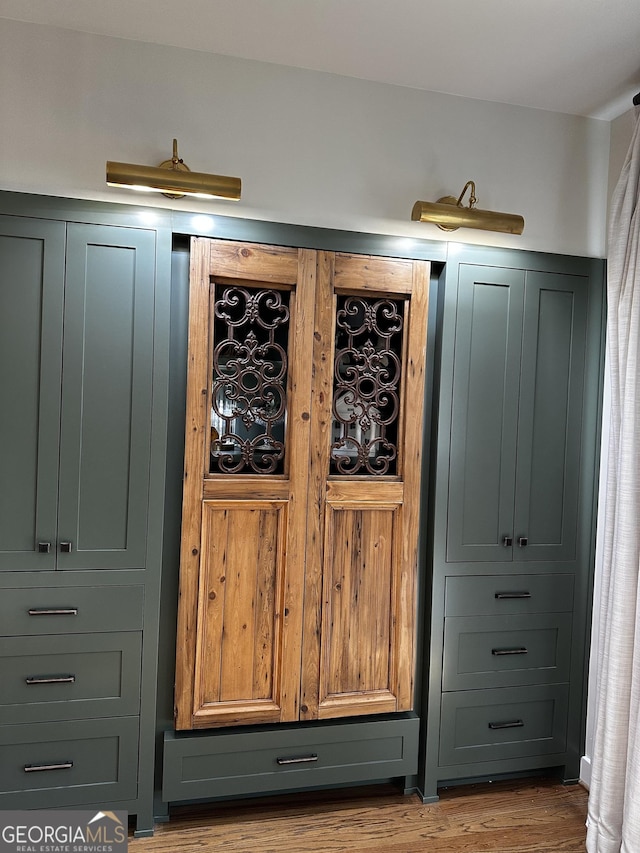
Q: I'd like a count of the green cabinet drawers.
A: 7